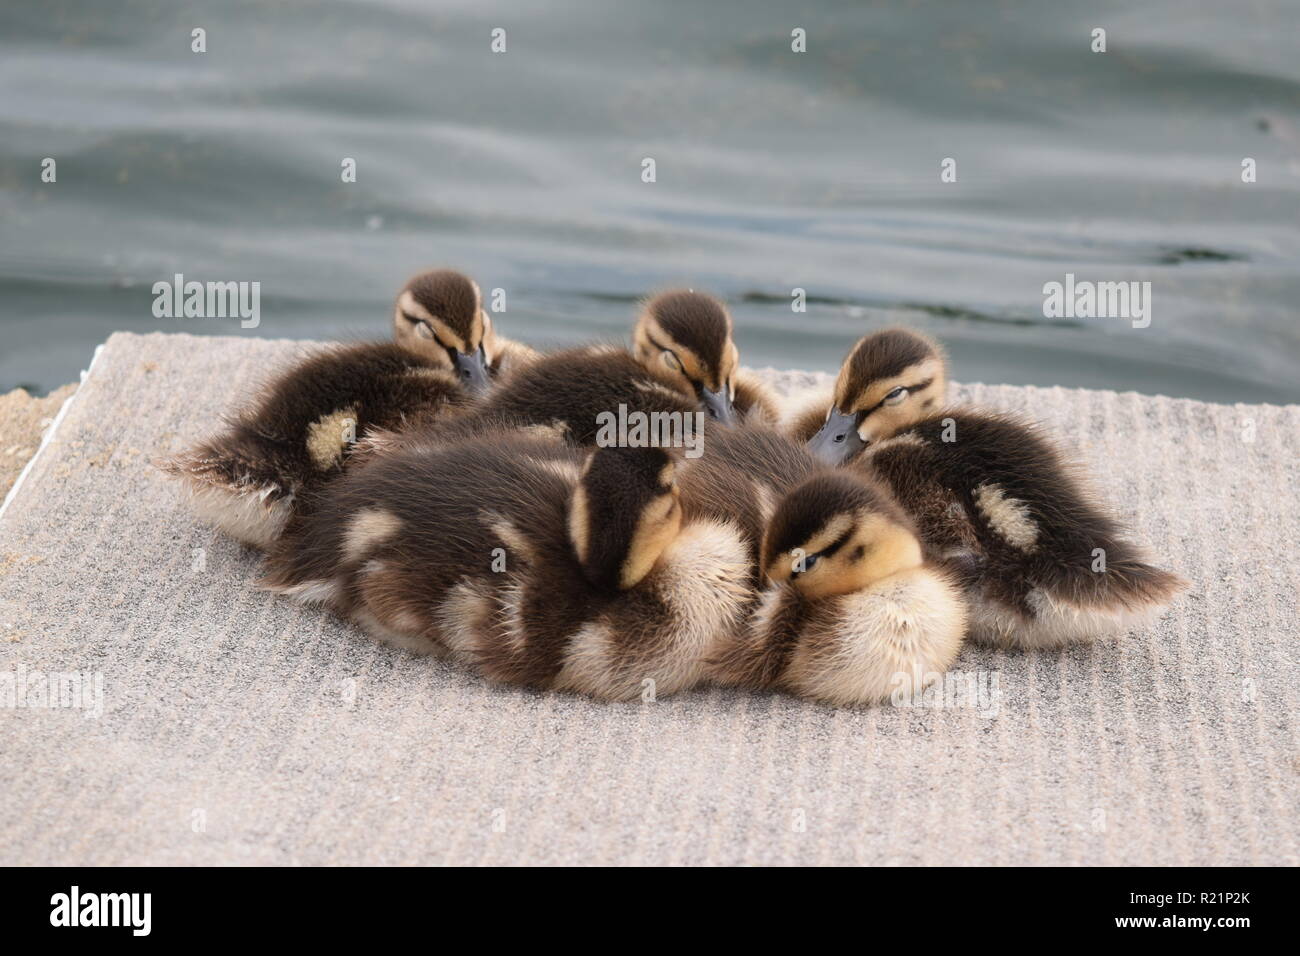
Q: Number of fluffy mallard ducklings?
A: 5